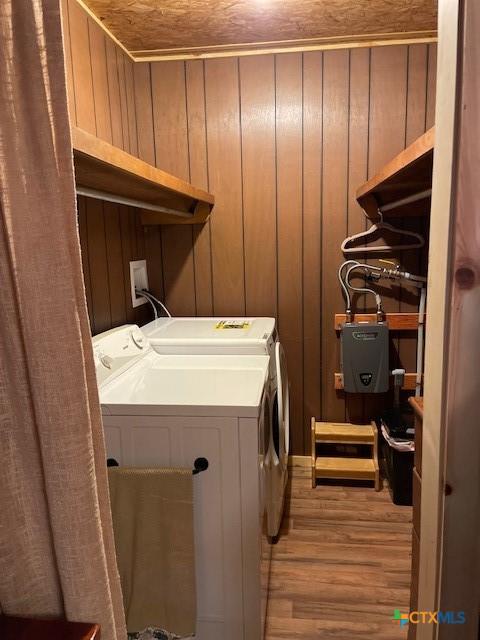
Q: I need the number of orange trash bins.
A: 0